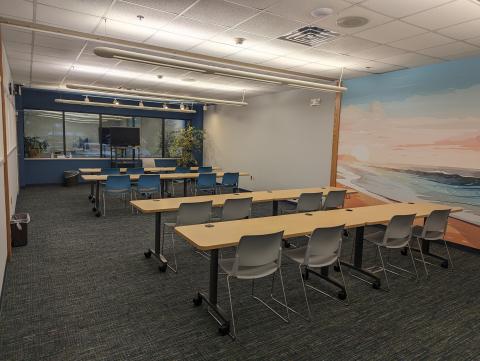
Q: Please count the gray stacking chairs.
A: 8